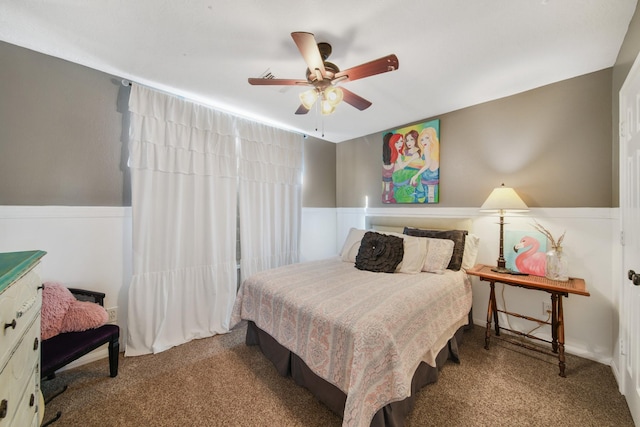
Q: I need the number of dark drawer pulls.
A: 5